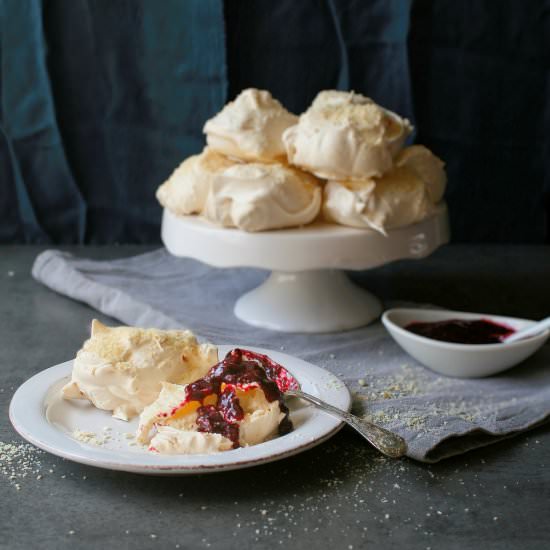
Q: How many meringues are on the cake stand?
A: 6